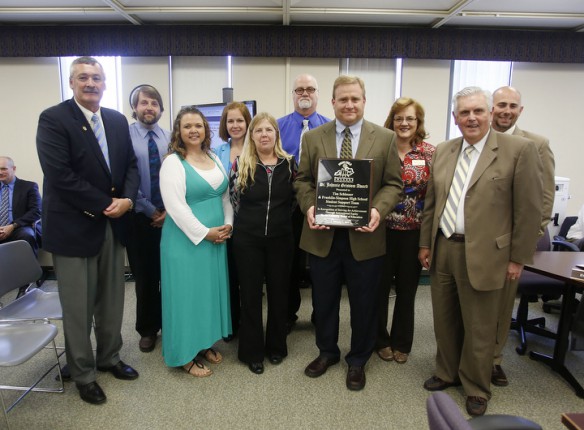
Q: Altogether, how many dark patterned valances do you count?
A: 1